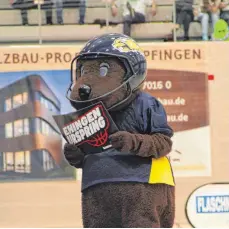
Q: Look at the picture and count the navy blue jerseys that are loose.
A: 1